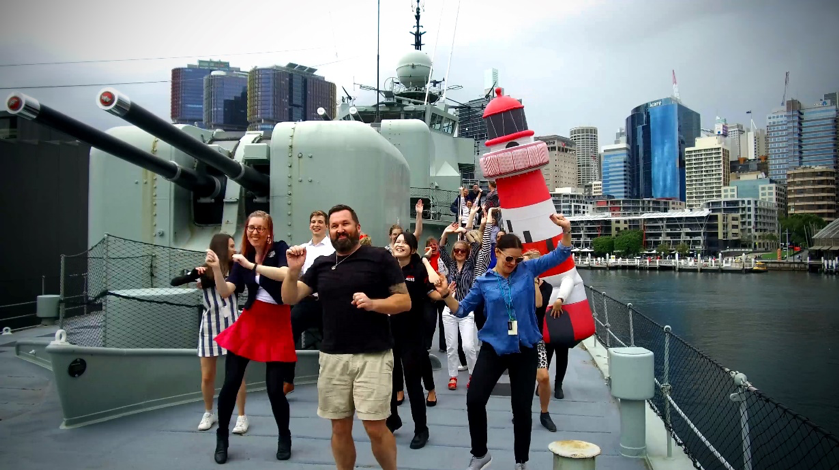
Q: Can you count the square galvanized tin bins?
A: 0